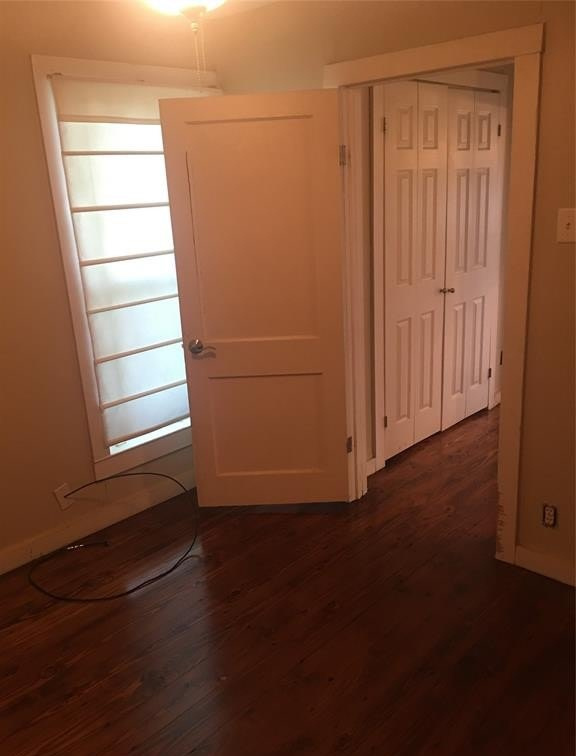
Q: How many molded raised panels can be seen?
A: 12